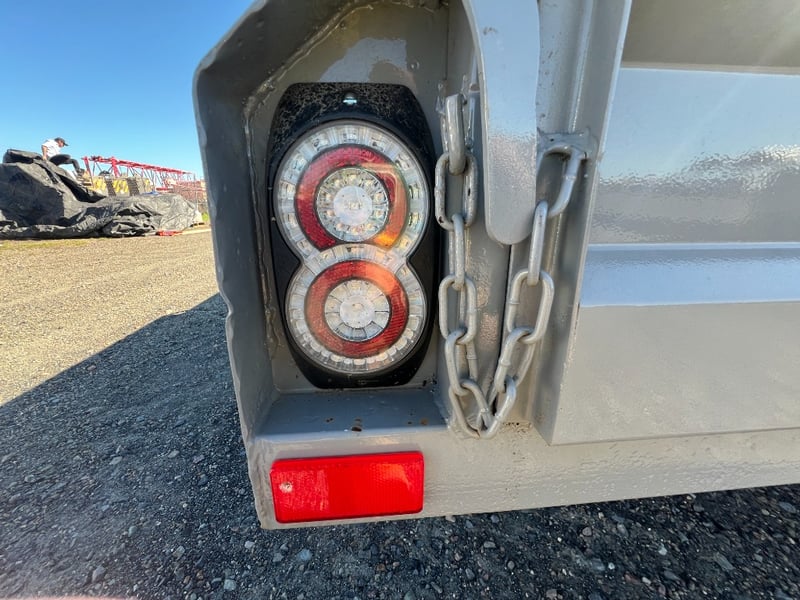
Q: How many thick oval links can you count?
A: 11